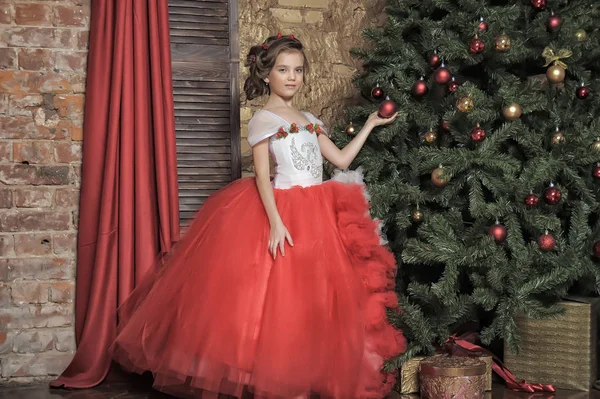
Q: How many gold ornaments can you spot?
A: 11